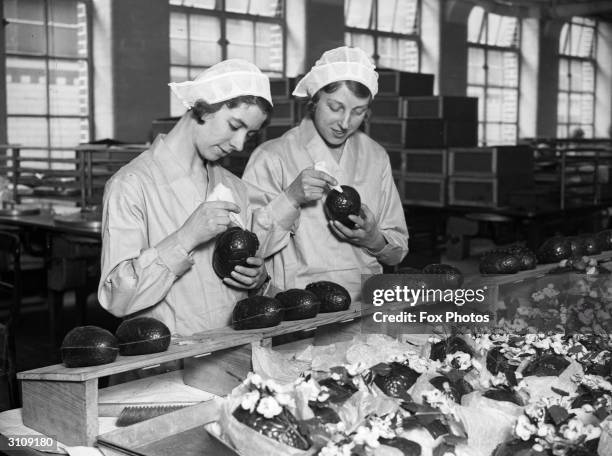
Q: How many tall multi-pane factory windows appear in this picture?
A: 5